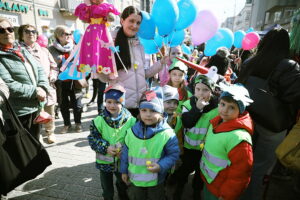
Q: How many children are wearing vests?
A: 6